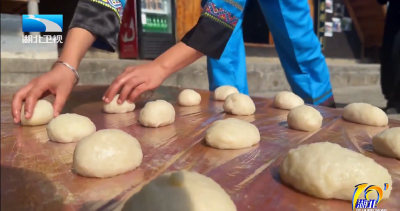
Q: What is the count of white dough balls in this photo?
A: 15